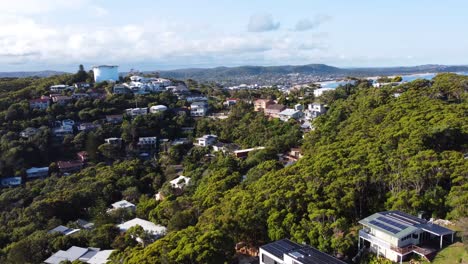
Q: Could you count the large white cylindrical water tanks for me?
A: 1